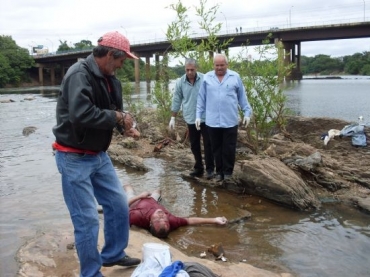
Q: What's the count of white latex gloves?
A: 3